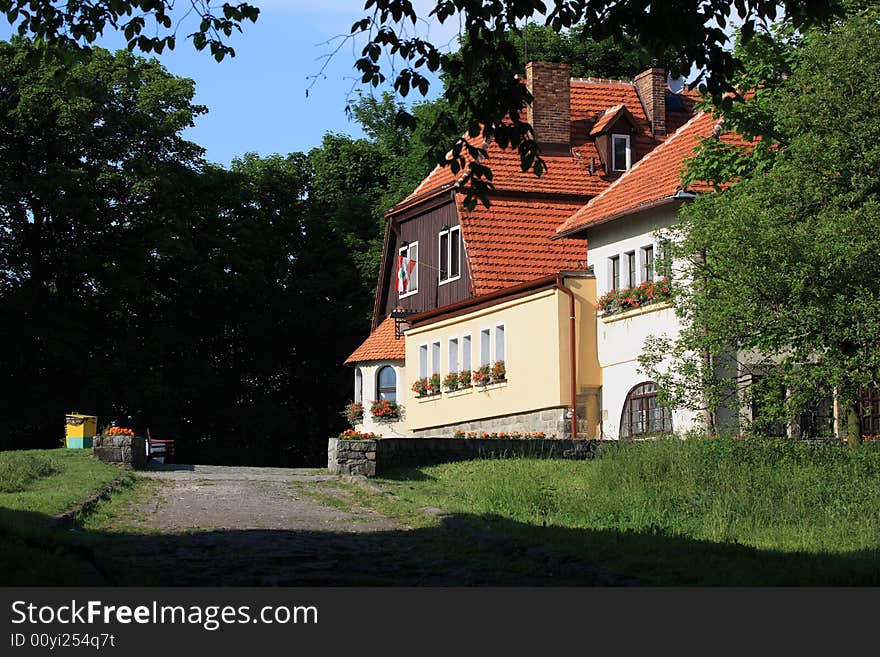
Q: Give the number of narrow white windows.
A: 6